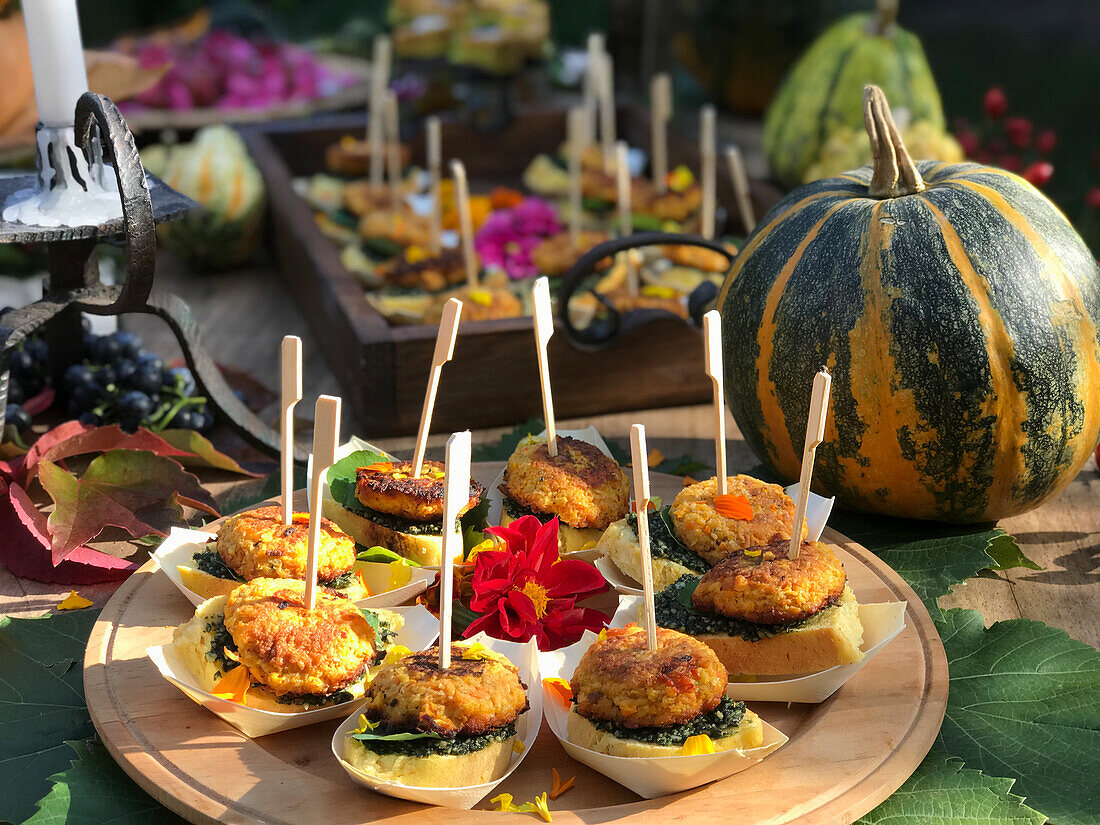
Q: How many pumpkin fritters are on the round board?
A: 8